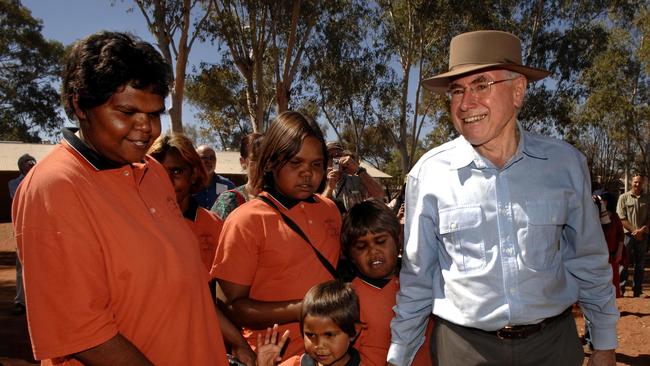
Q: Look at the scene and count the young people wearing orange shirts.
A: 5